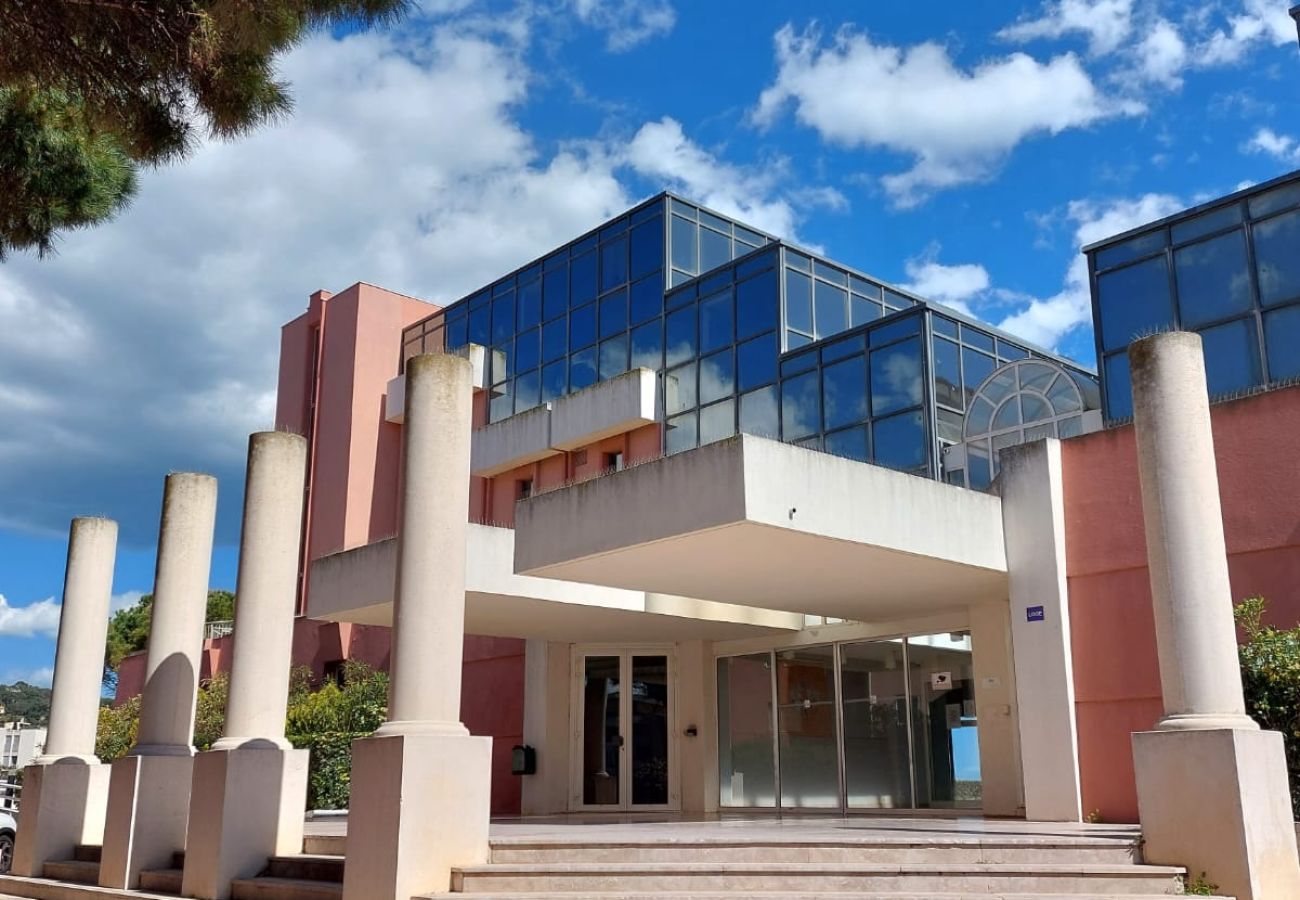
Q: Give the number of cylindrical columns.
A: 5